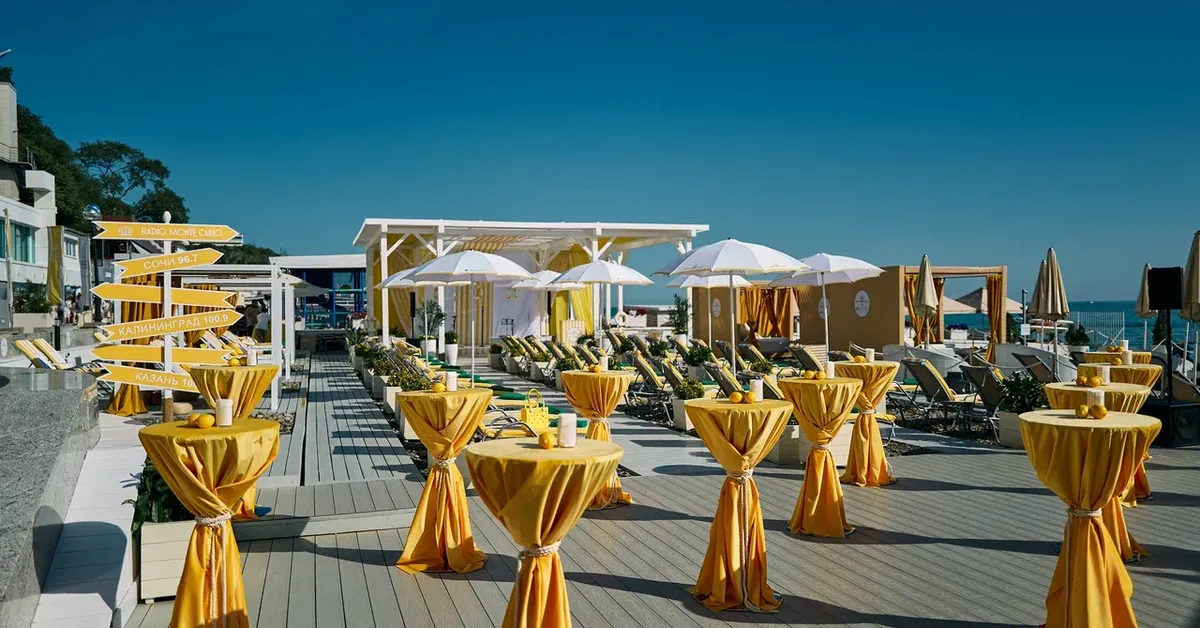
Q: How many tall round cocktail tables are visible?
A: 12